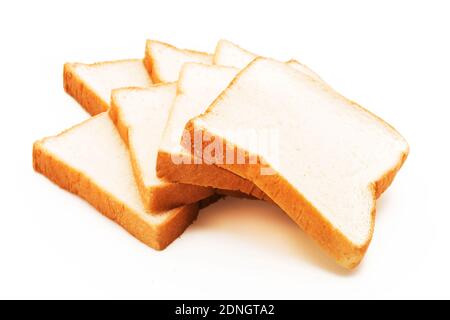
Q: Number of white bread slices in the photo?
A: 7